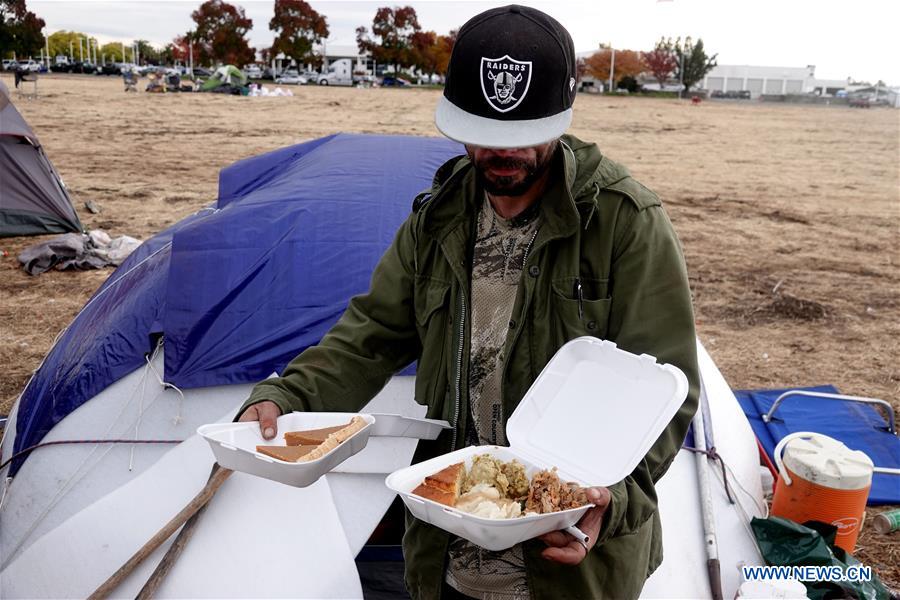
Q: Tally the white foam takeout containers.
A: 2